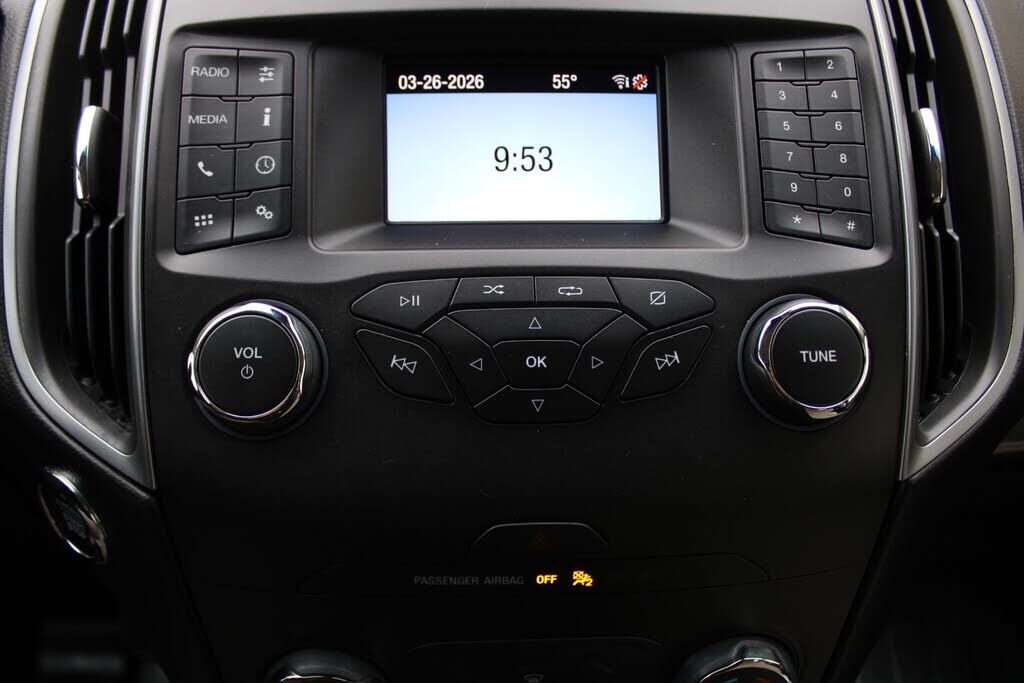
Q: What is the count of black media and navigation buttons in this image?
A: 11